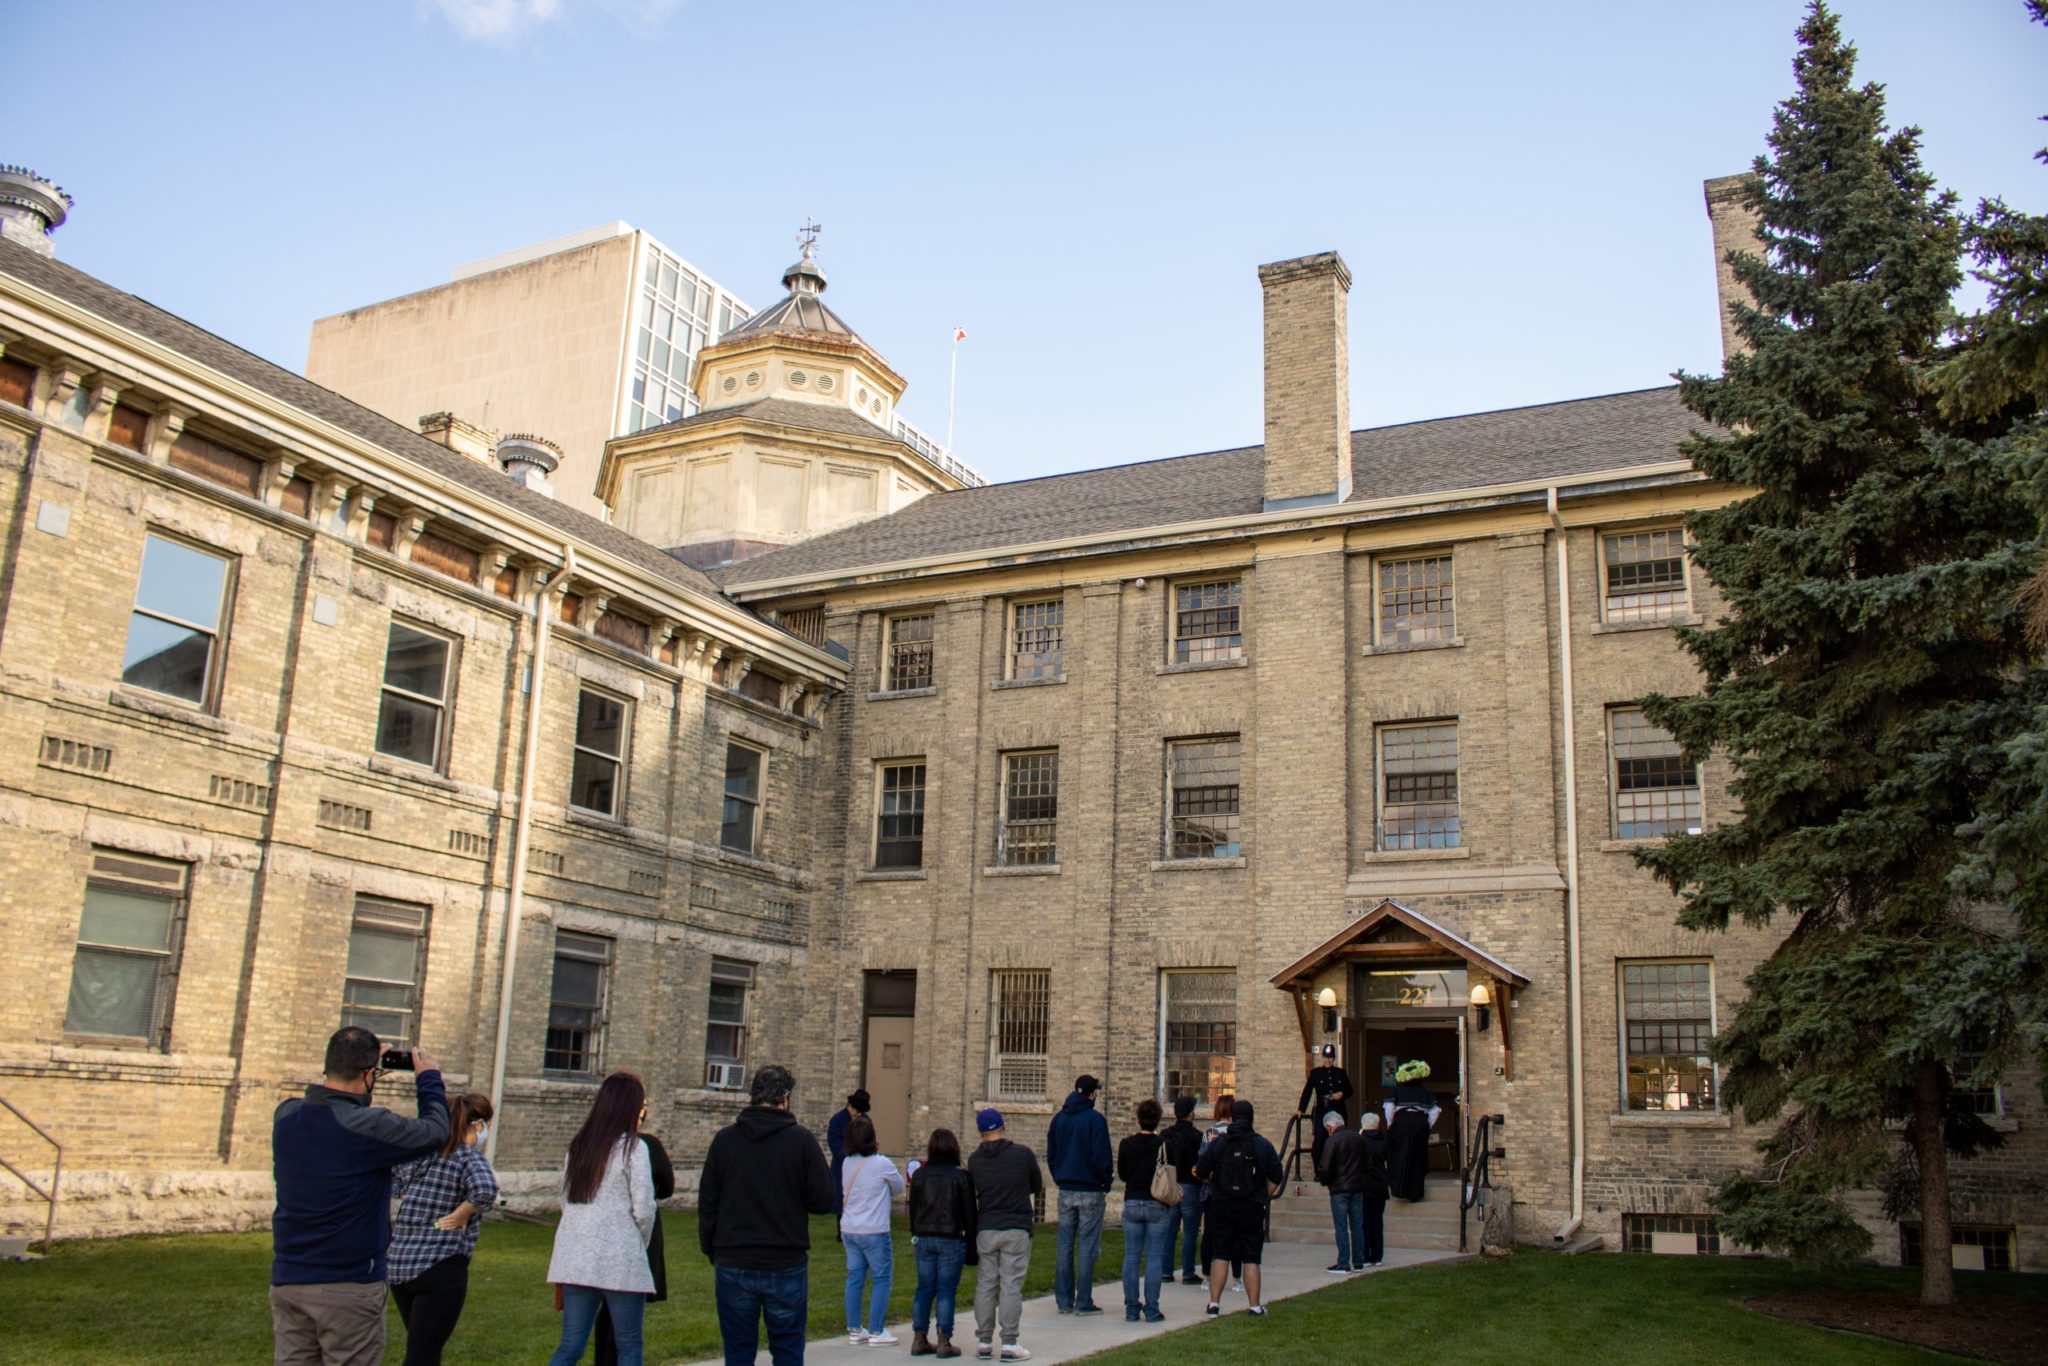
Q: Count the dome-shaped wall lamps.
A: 2